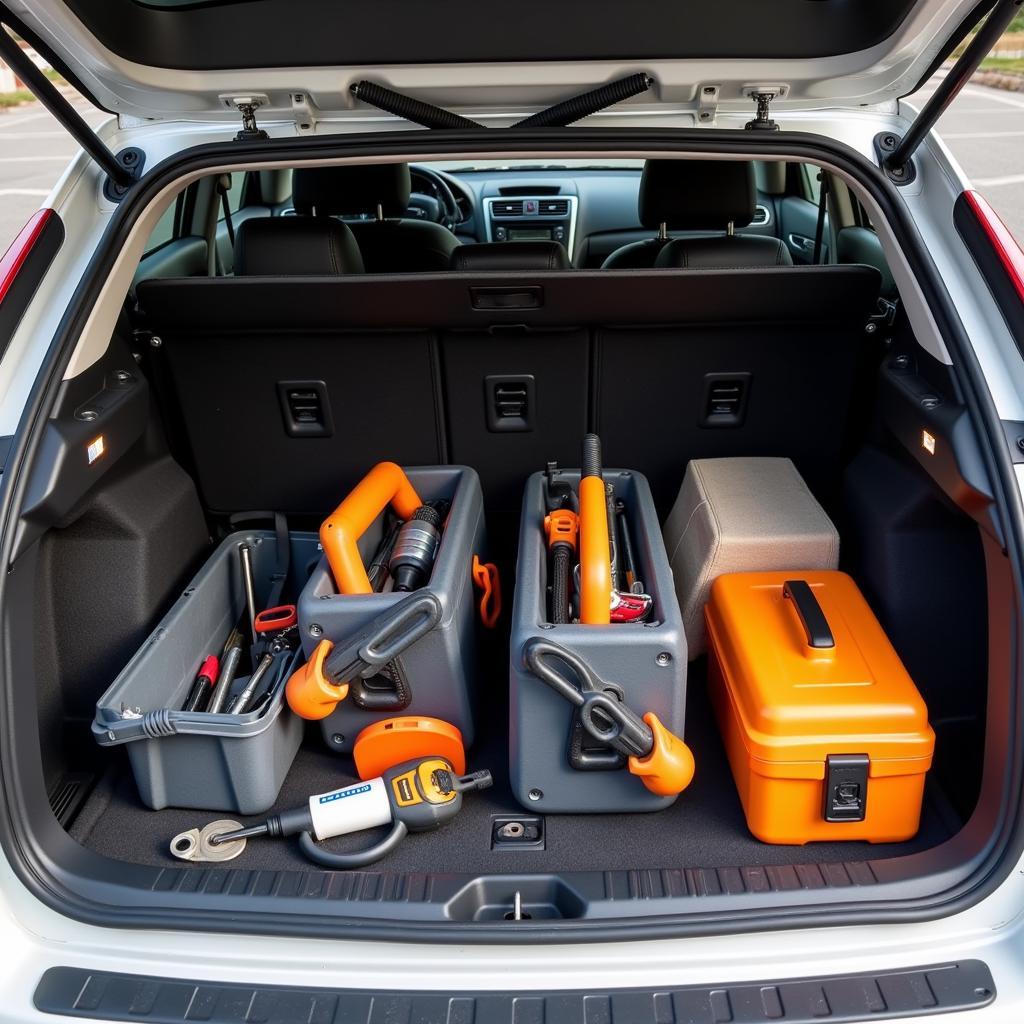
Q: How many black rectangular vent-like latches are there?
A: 3